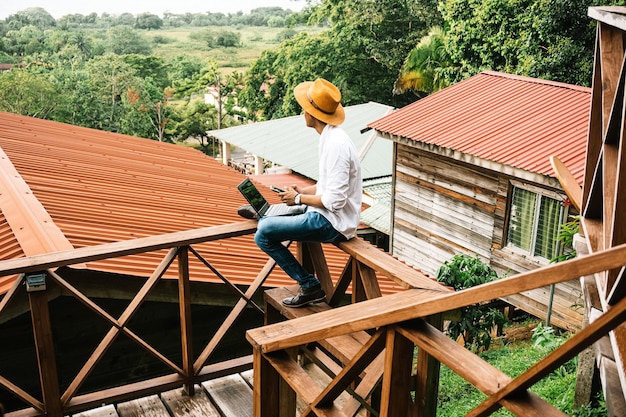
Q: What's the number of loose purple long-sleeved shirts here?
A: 0